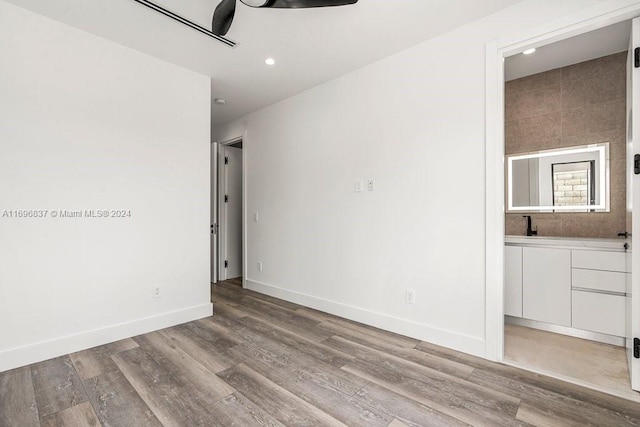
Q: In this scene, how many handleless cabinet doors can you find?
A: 2